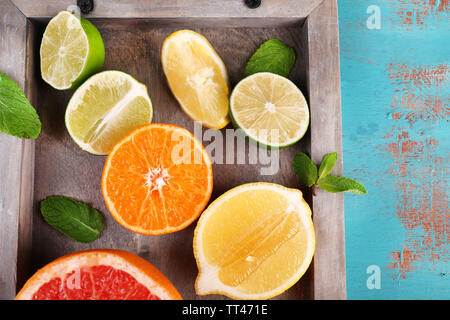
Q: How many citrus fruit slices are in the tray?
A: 7